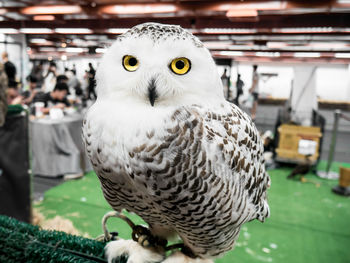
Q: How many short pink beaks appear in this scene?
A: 0